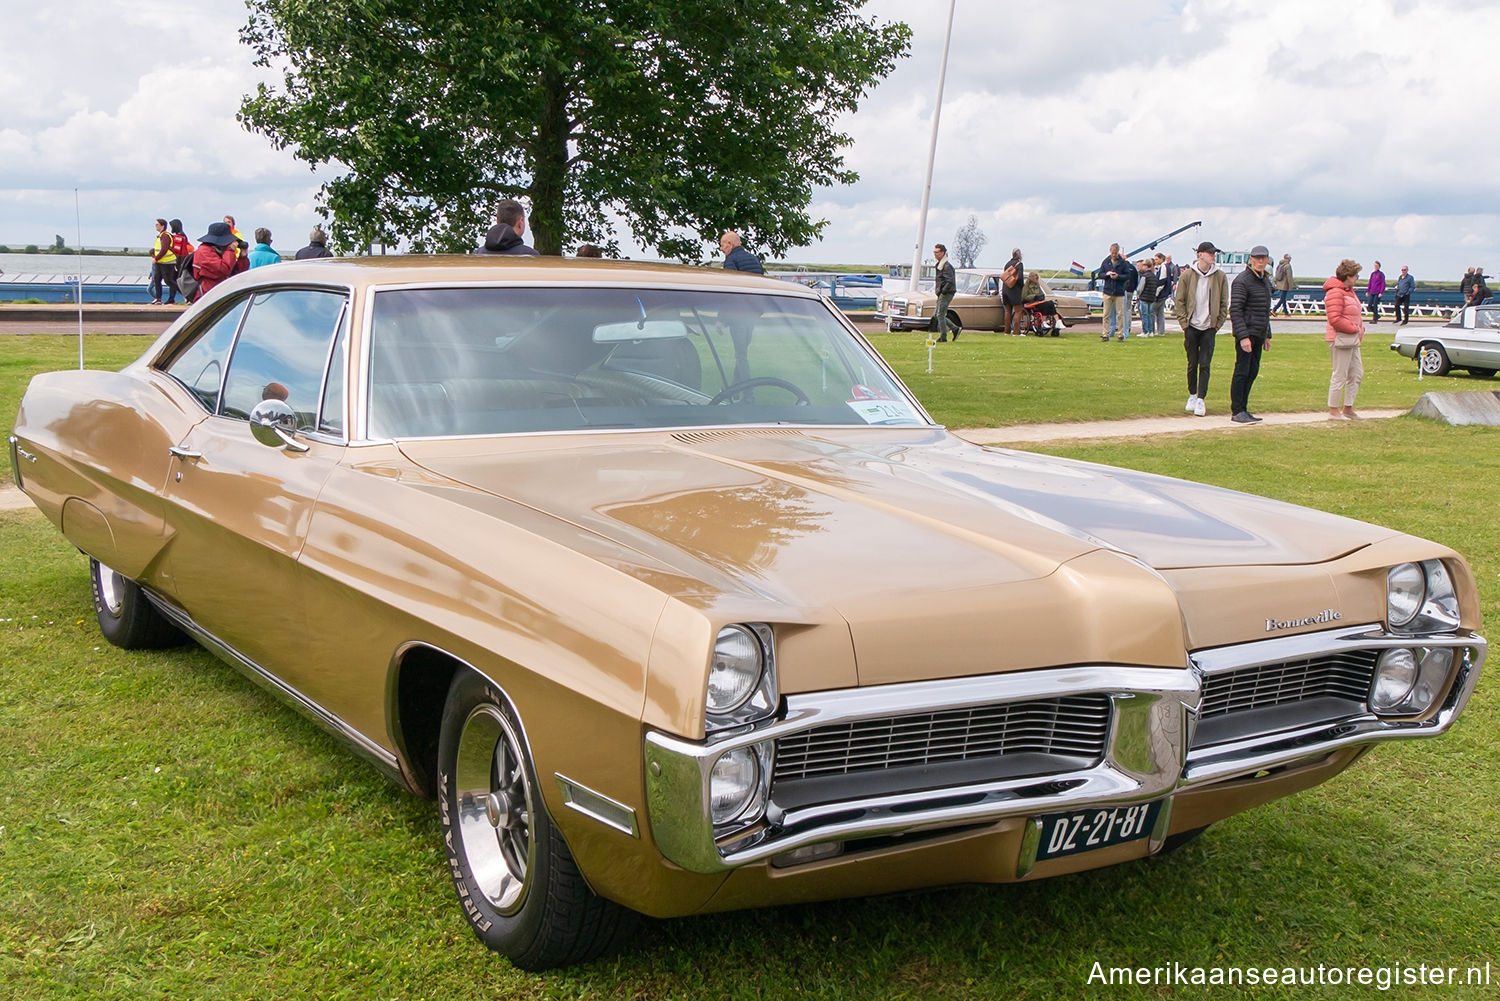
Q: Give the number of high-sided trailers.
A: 0